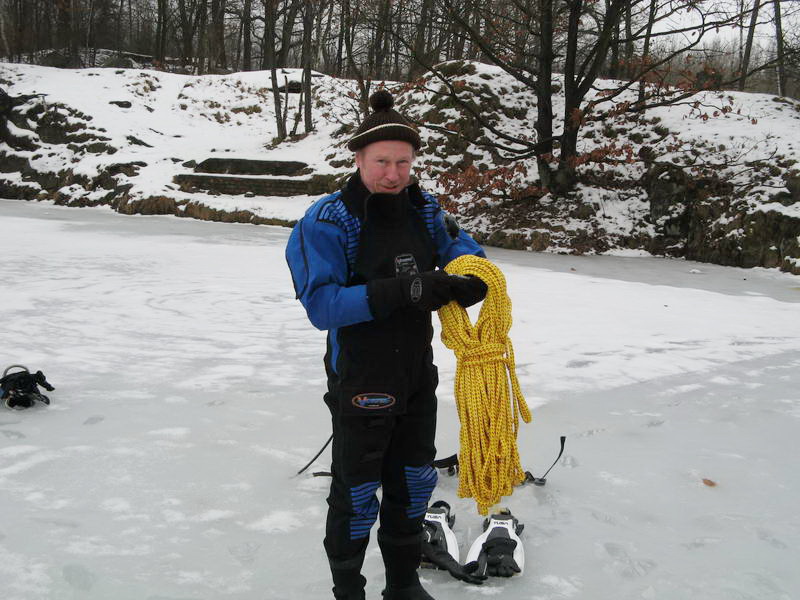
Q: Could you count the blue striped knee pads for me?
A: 2